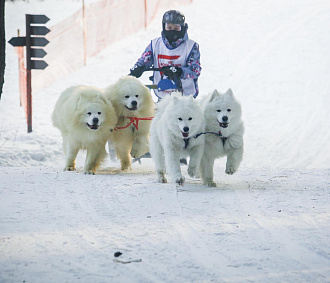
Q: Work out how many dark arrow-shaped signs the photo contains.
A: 6